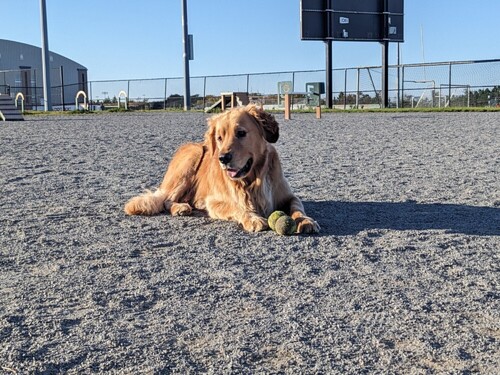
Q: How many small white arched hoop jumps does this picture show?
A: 3